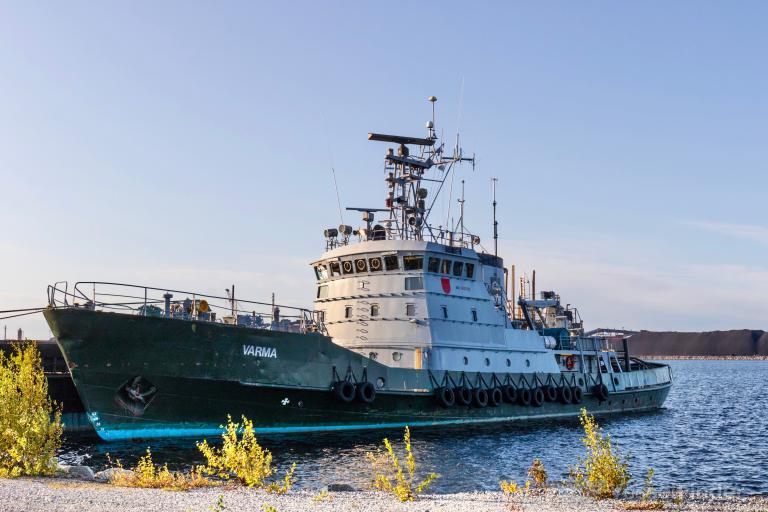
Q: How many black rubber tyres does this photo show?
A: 13